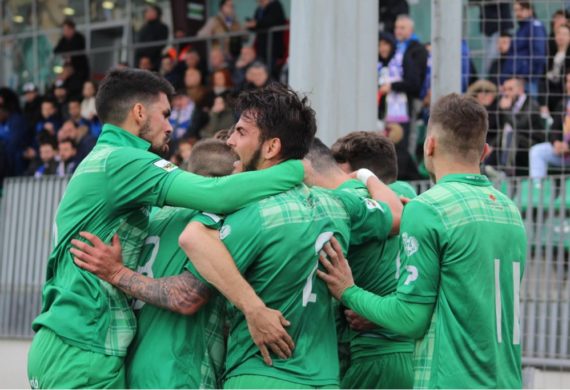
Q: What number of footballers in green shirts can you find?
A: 6